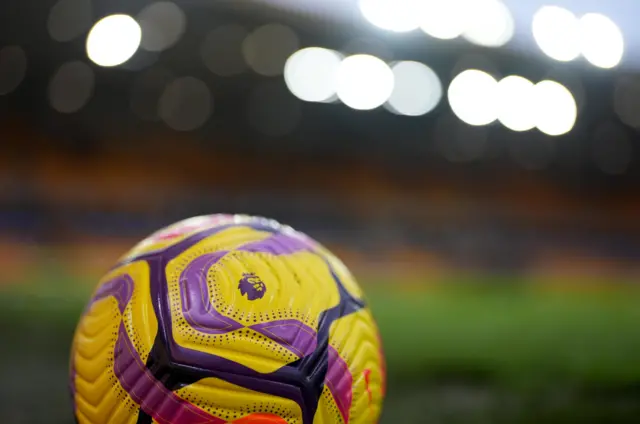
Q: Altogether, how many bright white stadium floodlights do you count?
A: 12